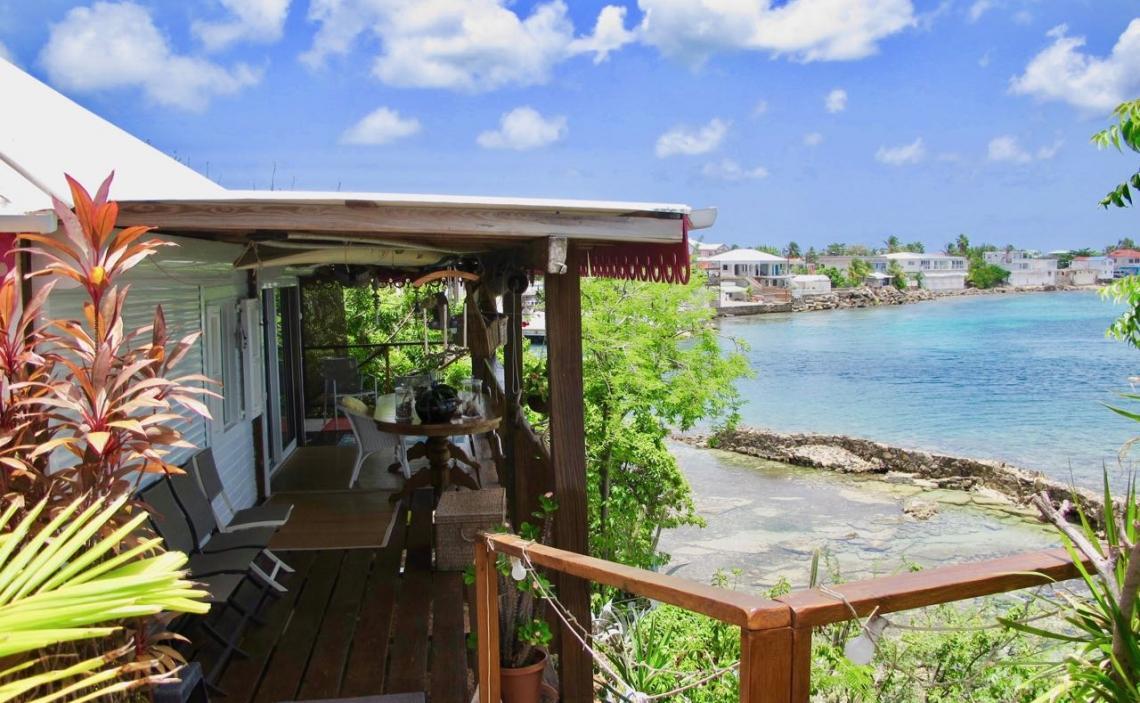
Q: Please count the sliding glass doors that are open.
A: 1